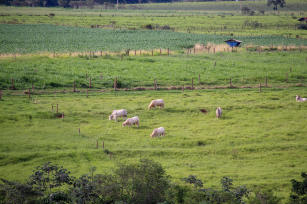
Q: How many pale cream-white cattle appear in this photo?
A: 6